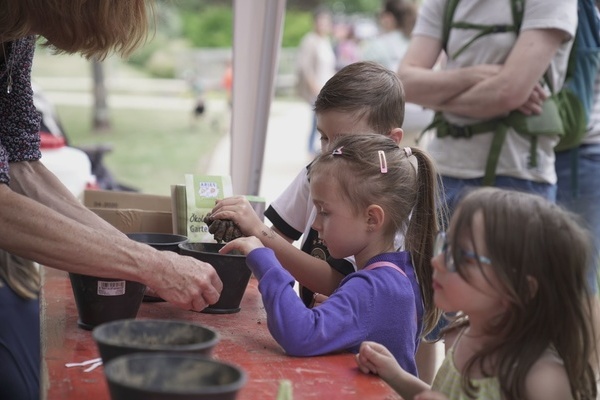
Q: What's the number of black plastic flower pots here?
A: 5